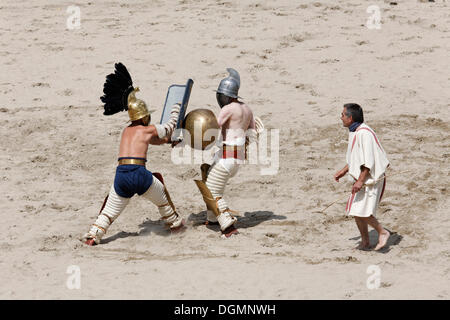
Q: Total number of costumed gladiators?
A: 2